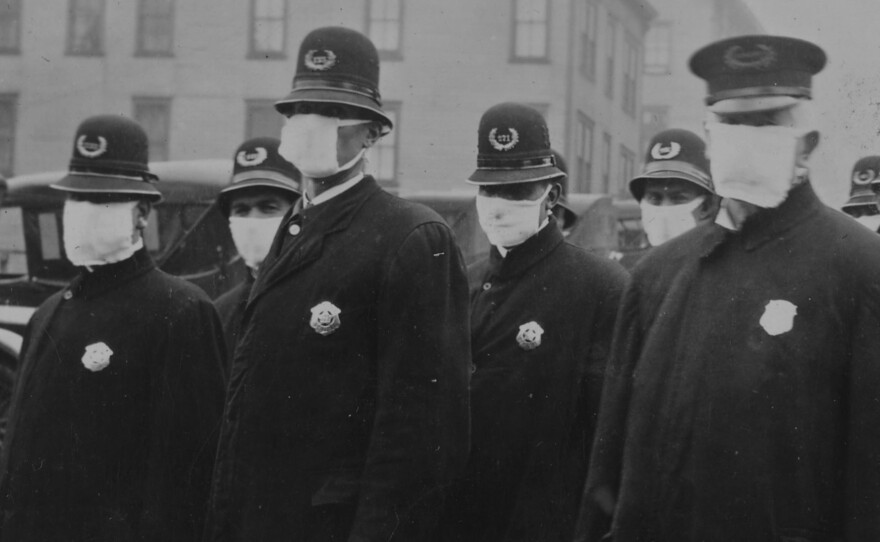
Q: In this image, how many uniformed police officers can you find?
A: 8